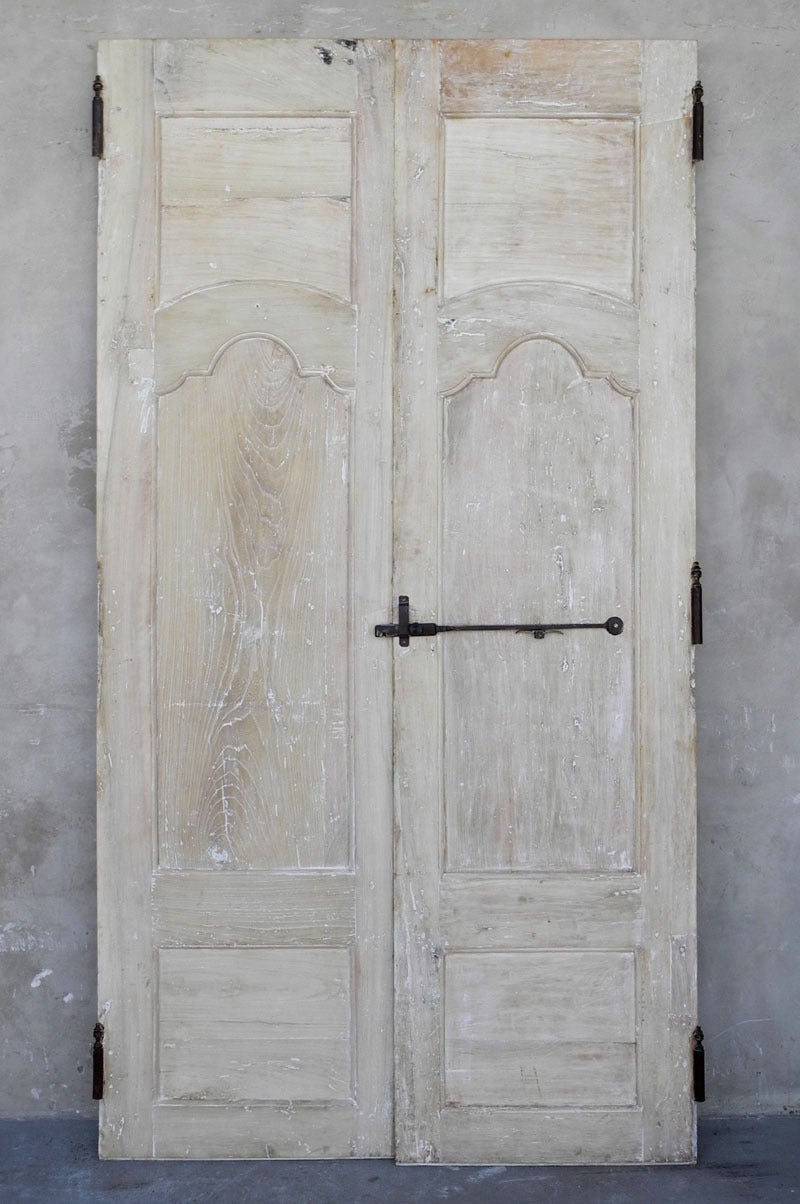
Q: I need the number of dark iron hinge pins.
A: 5